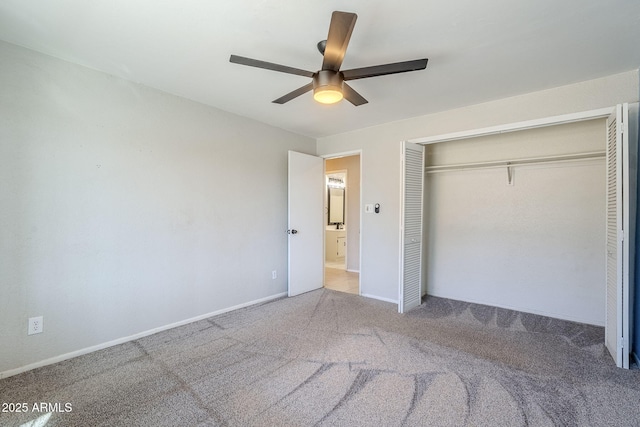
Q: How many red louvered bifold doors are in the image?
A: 0